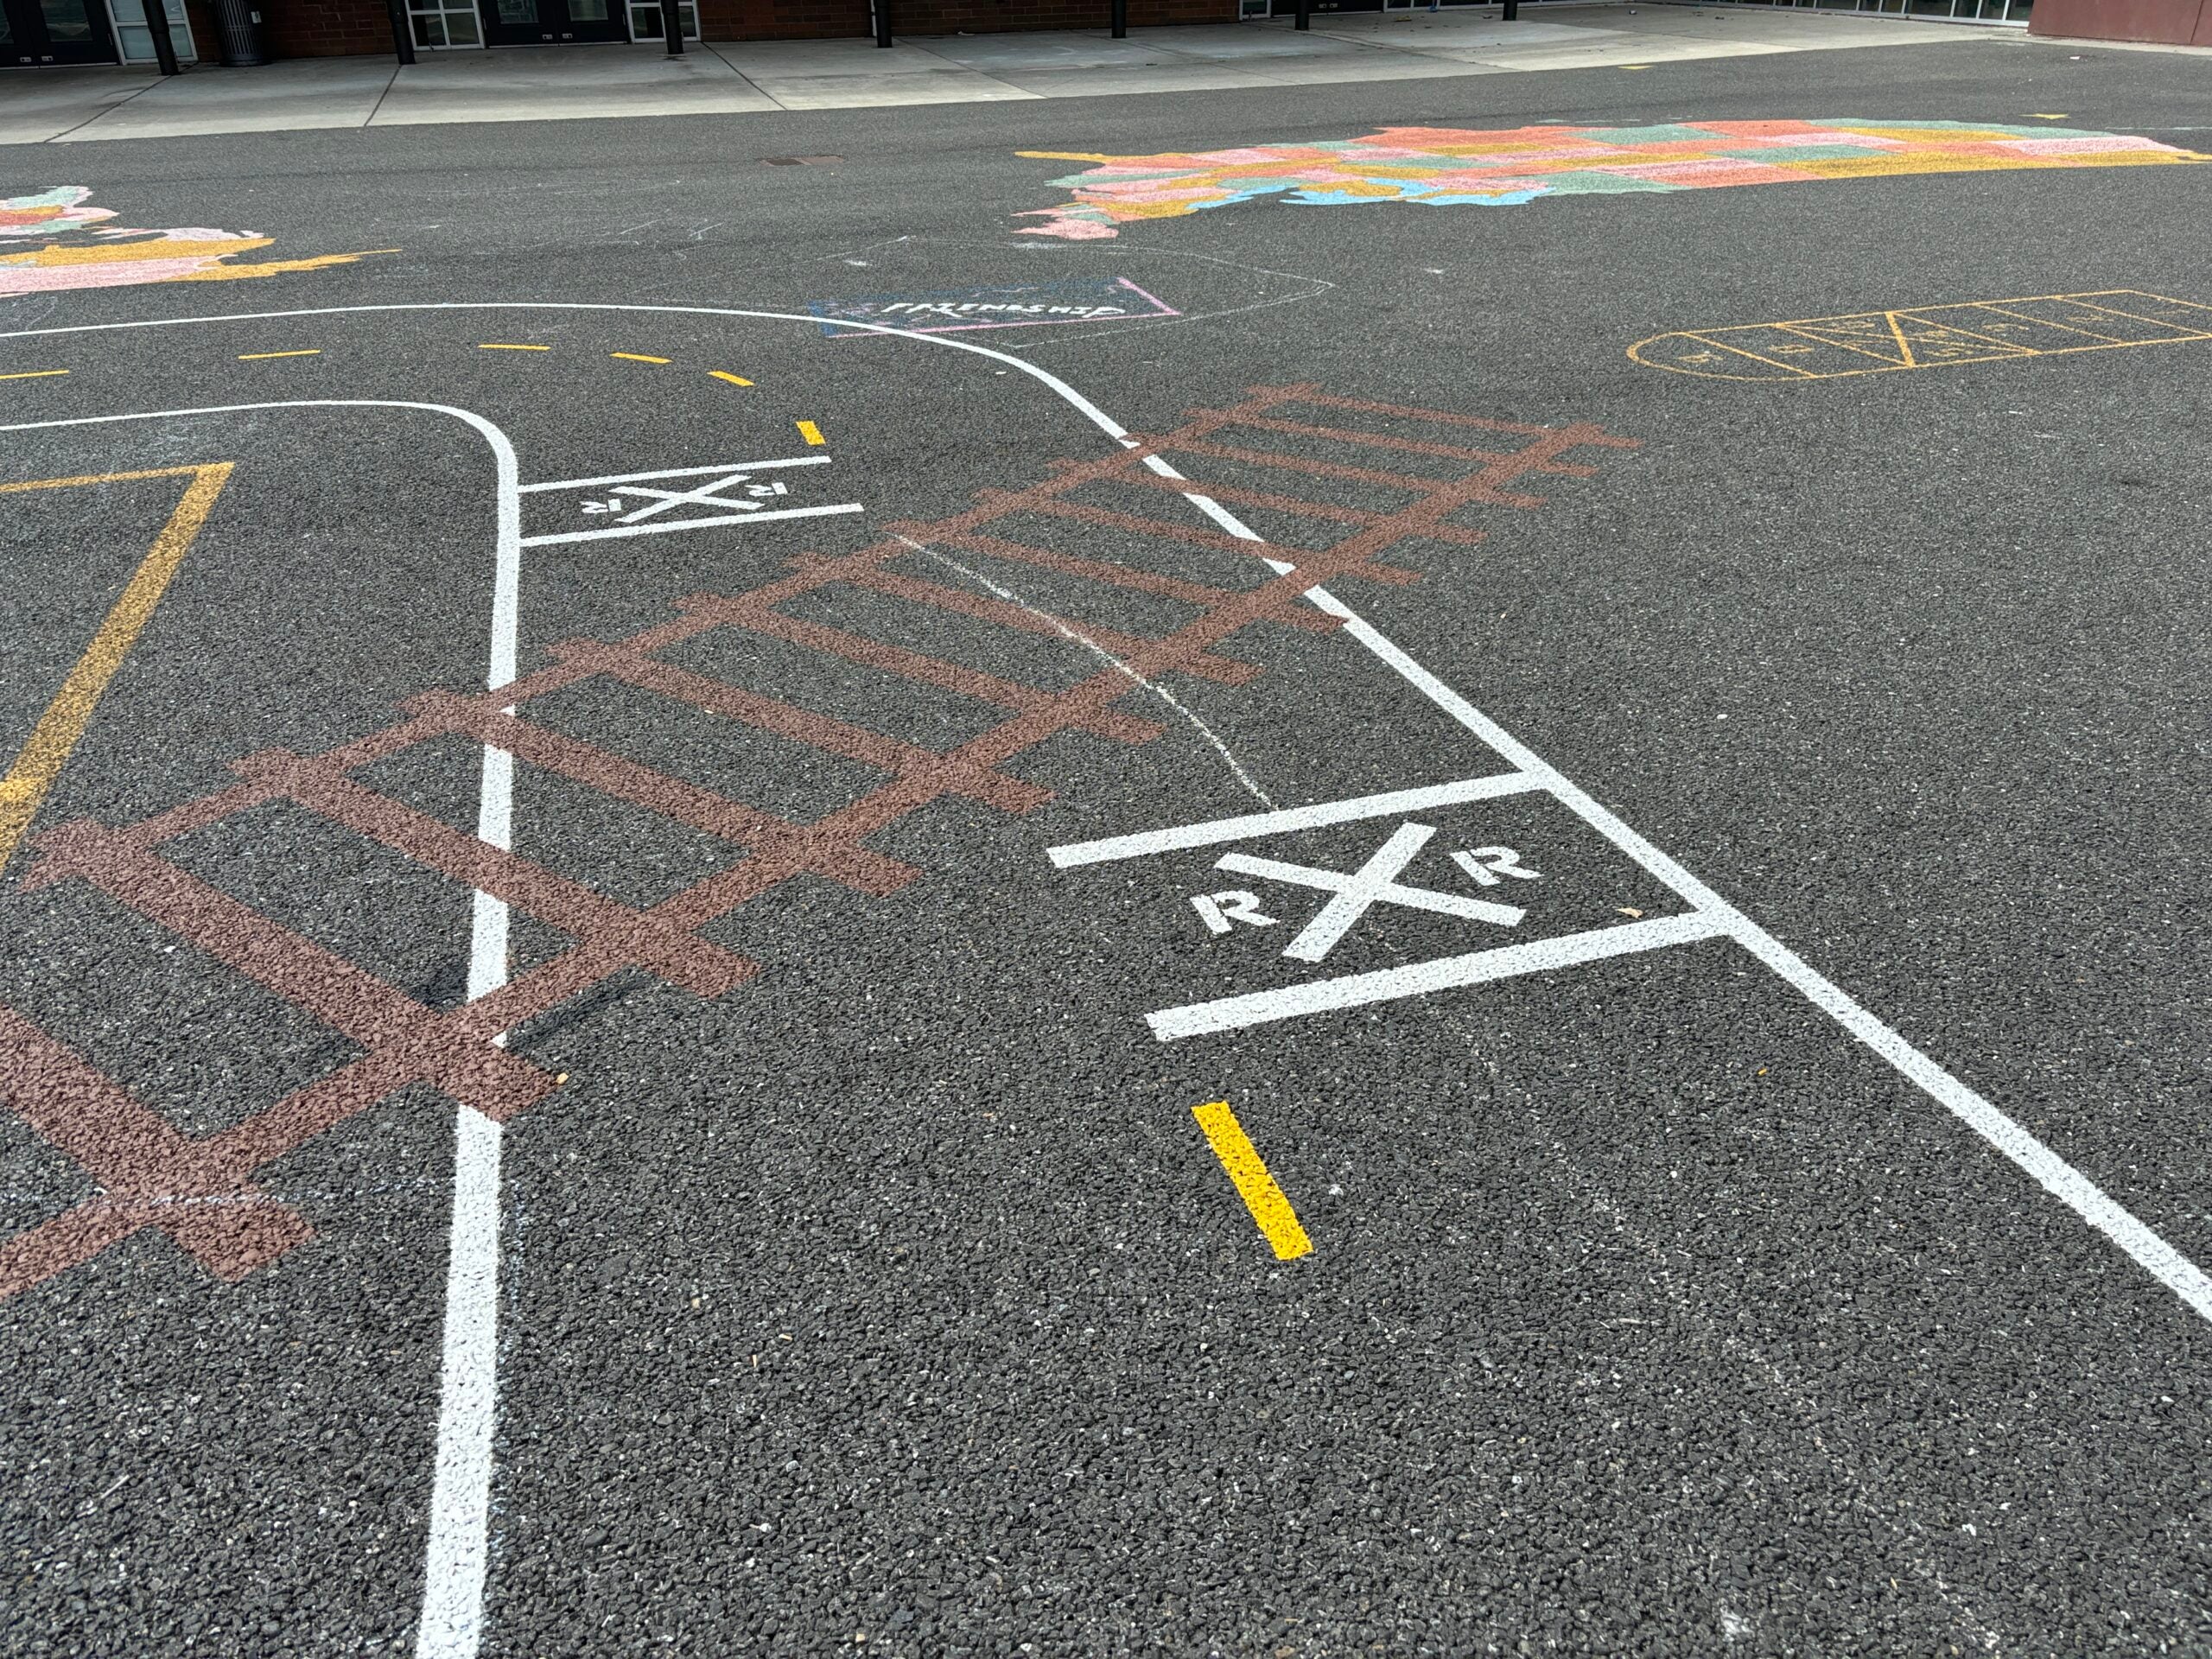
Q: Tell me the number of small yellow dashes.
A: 7